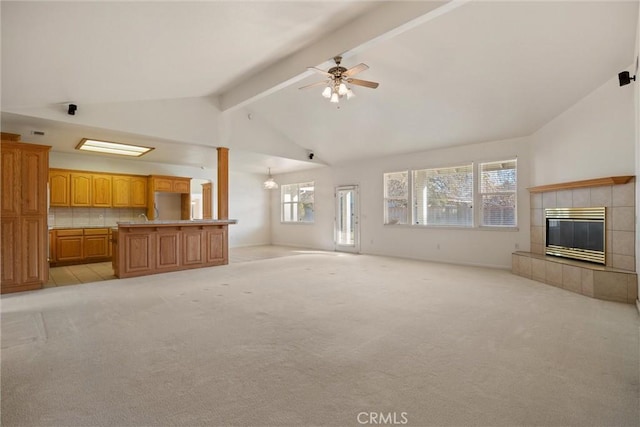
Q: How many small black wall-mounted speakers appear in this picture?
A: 3